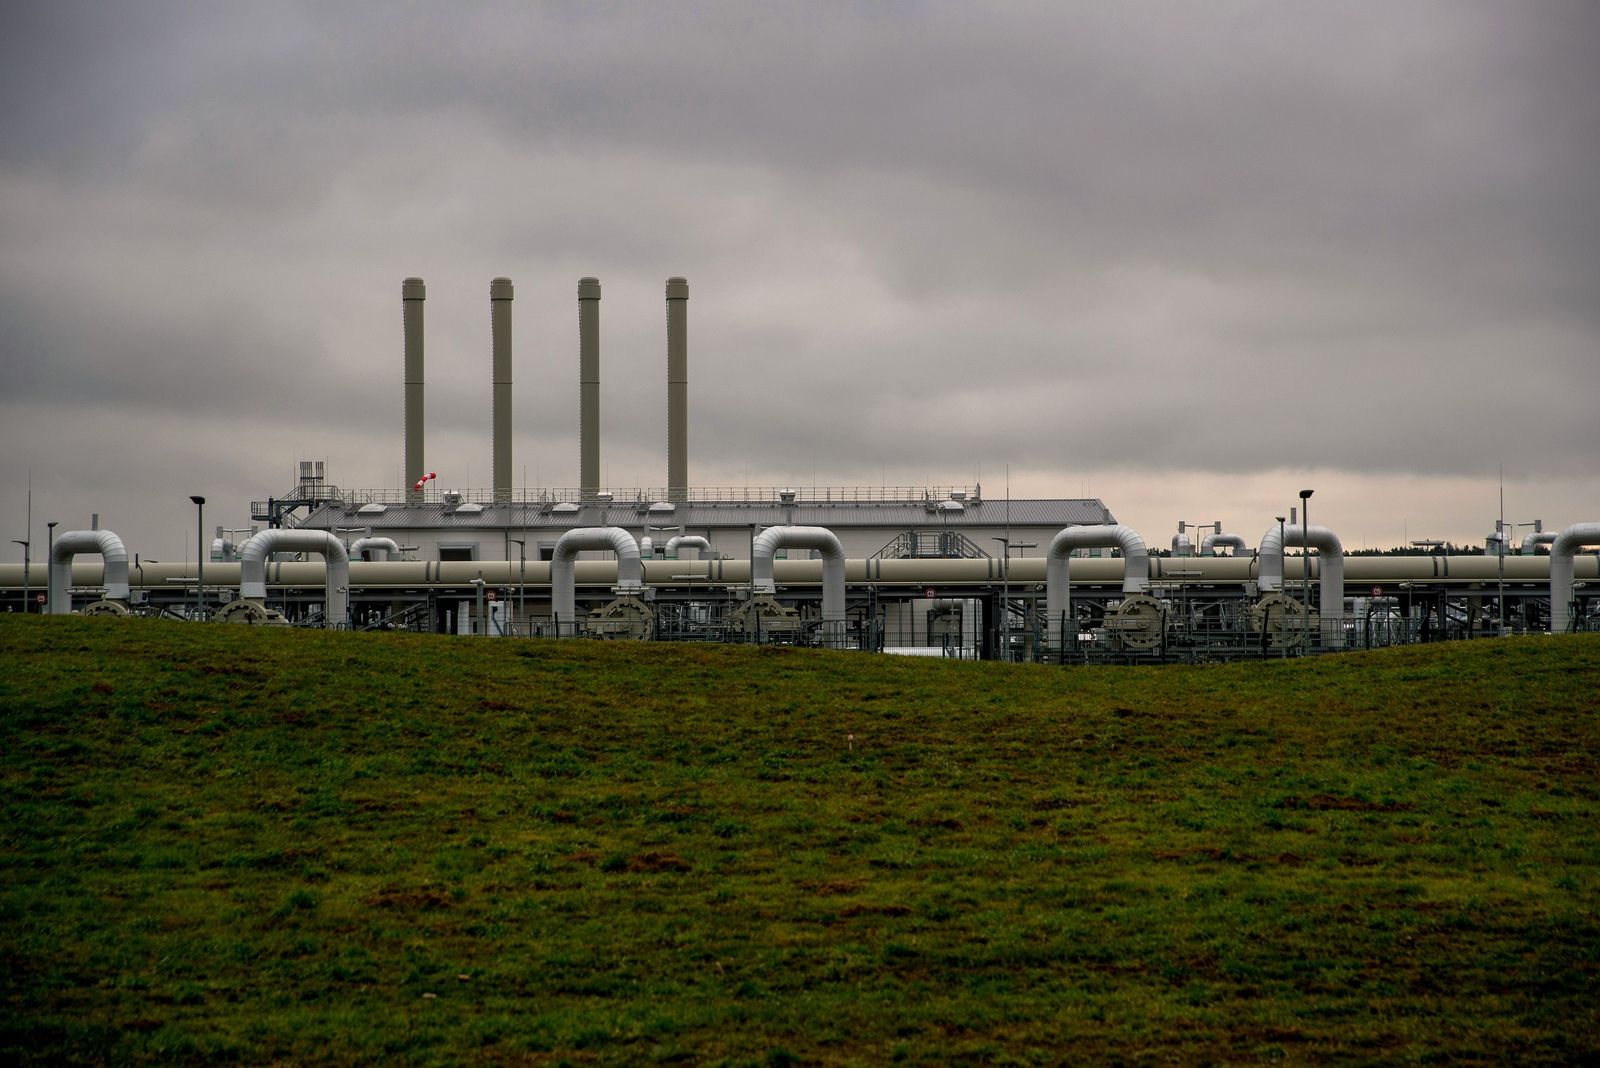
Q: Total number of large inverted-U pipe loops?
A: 7